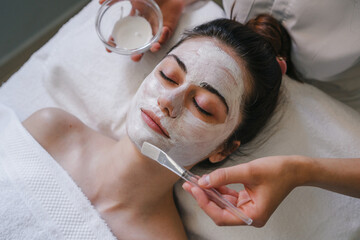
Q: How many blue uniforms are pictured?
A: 0